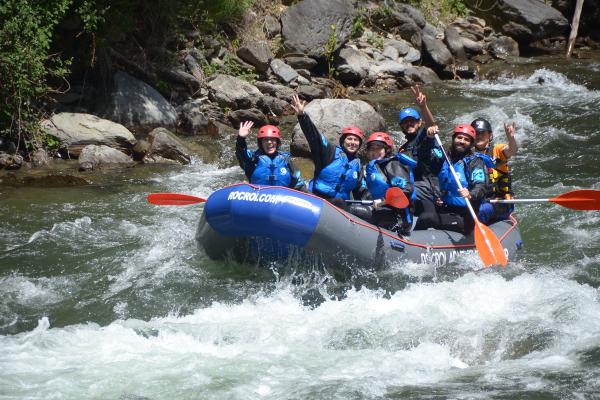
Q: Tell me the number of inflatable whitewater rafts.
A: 1